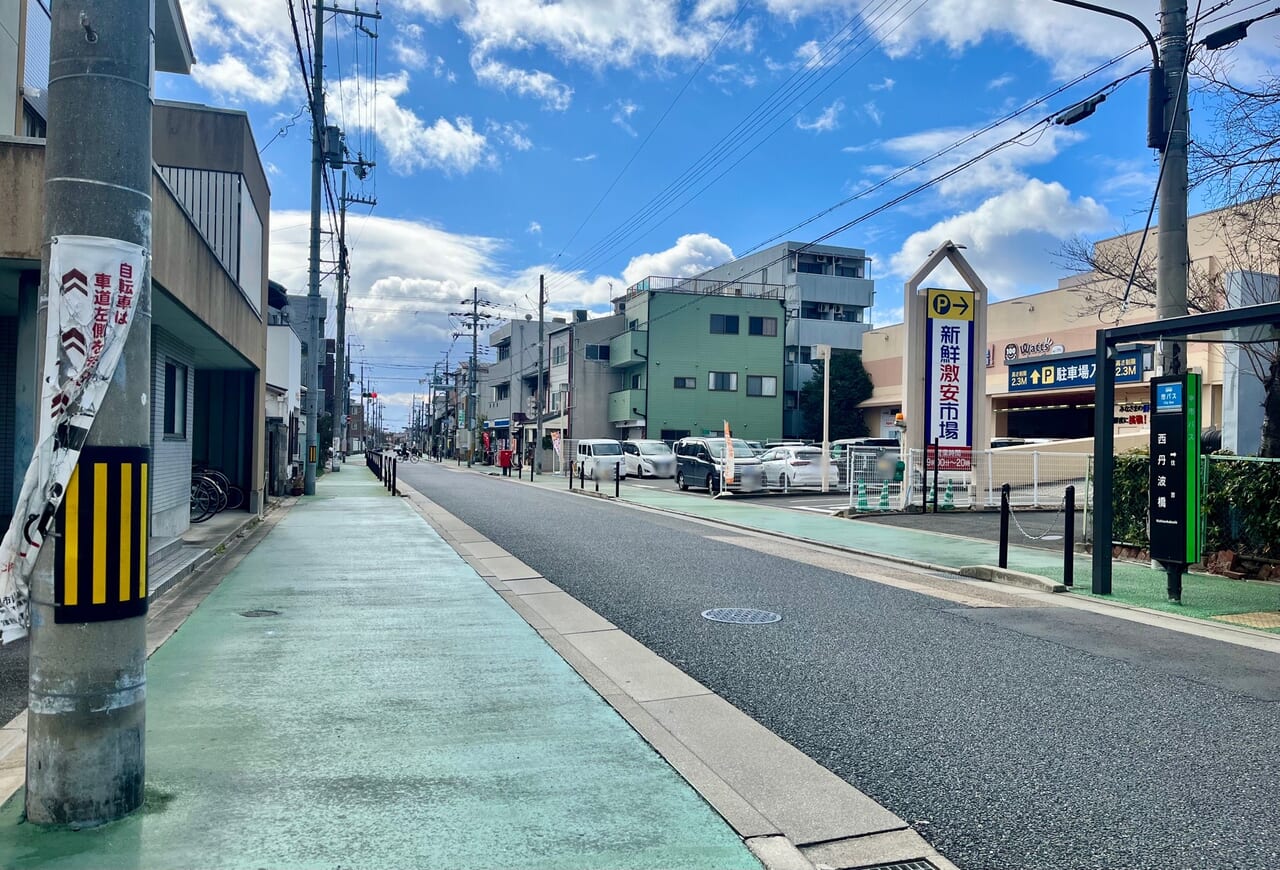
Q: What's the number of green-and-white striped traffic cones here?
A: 4